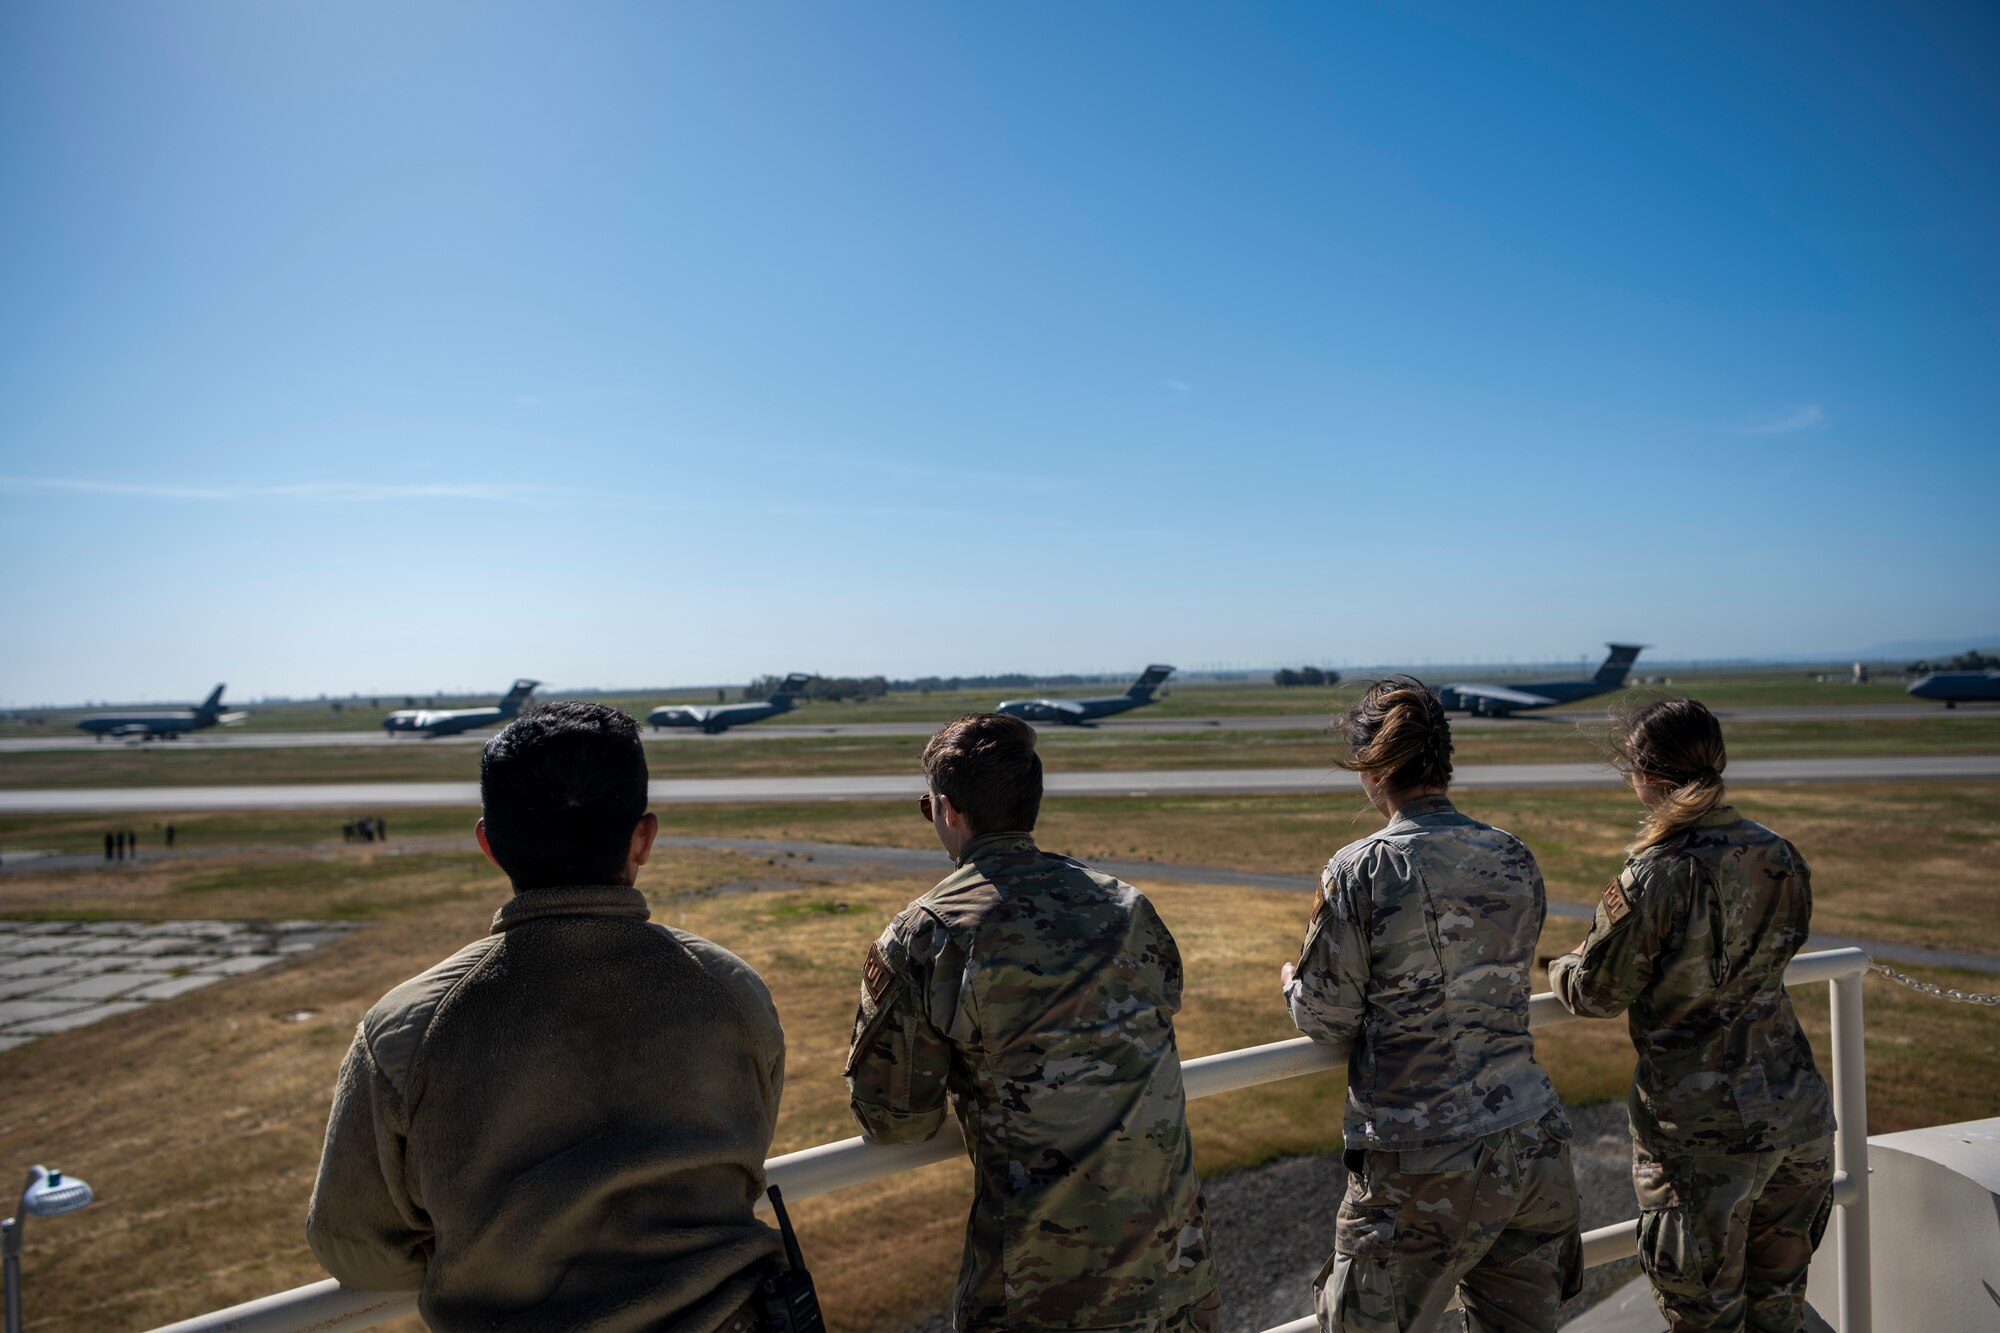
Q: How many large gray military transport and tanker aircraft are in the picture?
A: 6